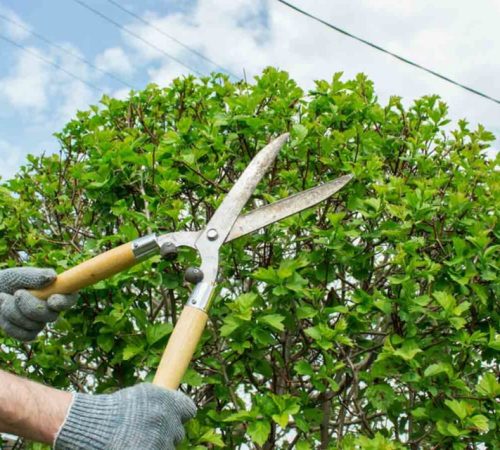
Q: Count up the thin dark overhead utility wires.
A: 5